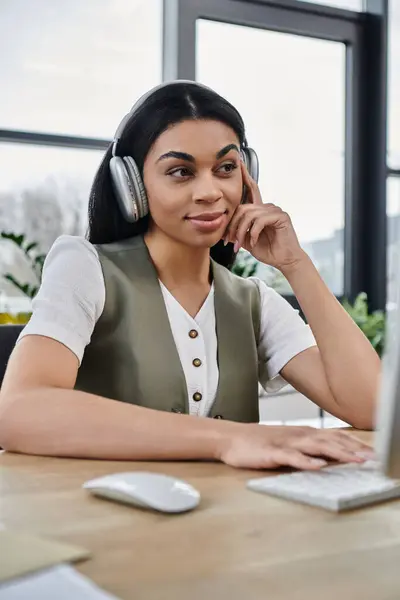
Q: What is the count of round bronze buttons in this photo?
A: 3